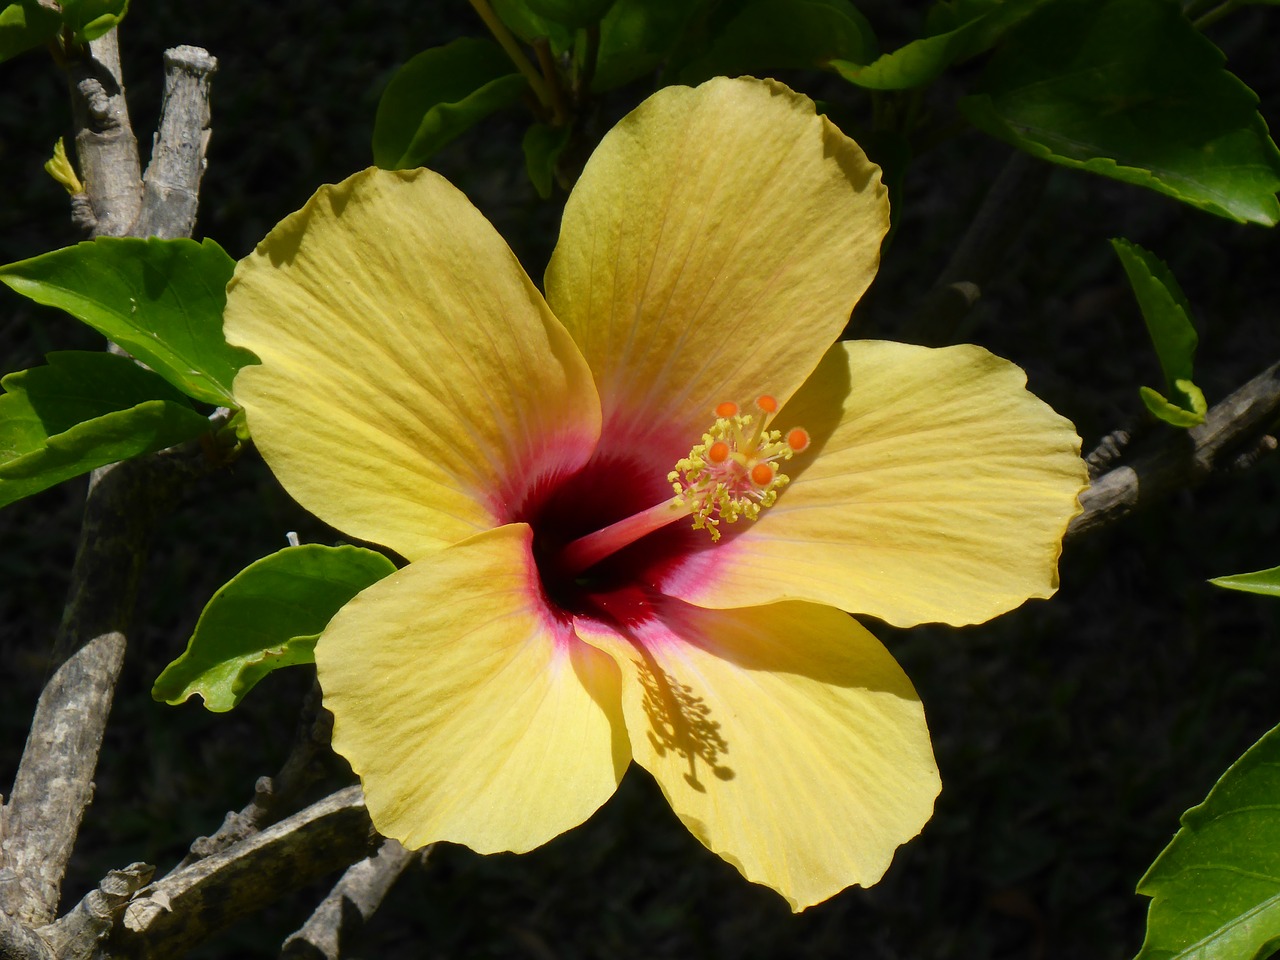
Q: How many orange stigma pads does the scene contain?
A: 5